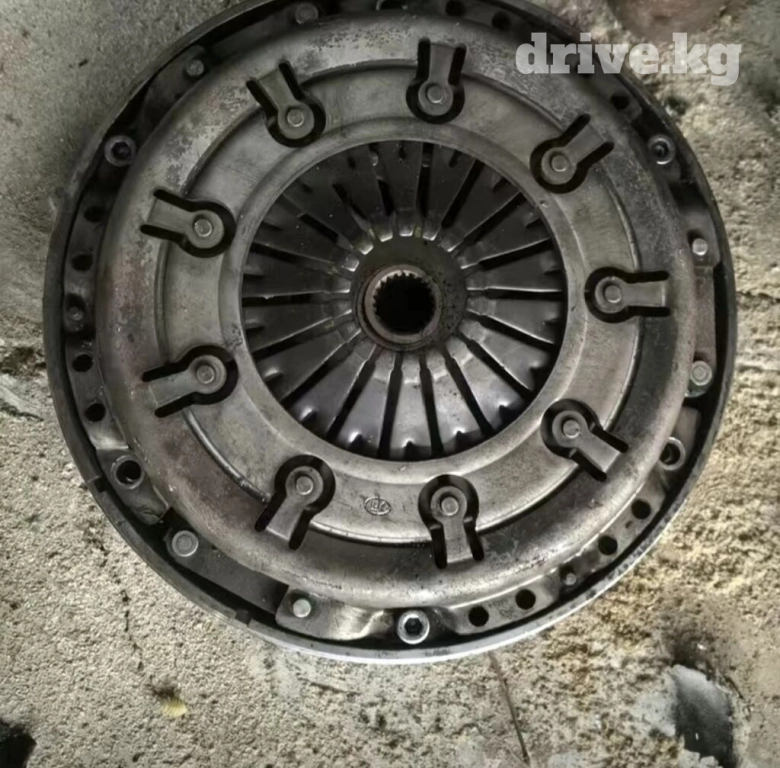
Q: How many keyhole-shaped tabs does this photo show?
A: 9